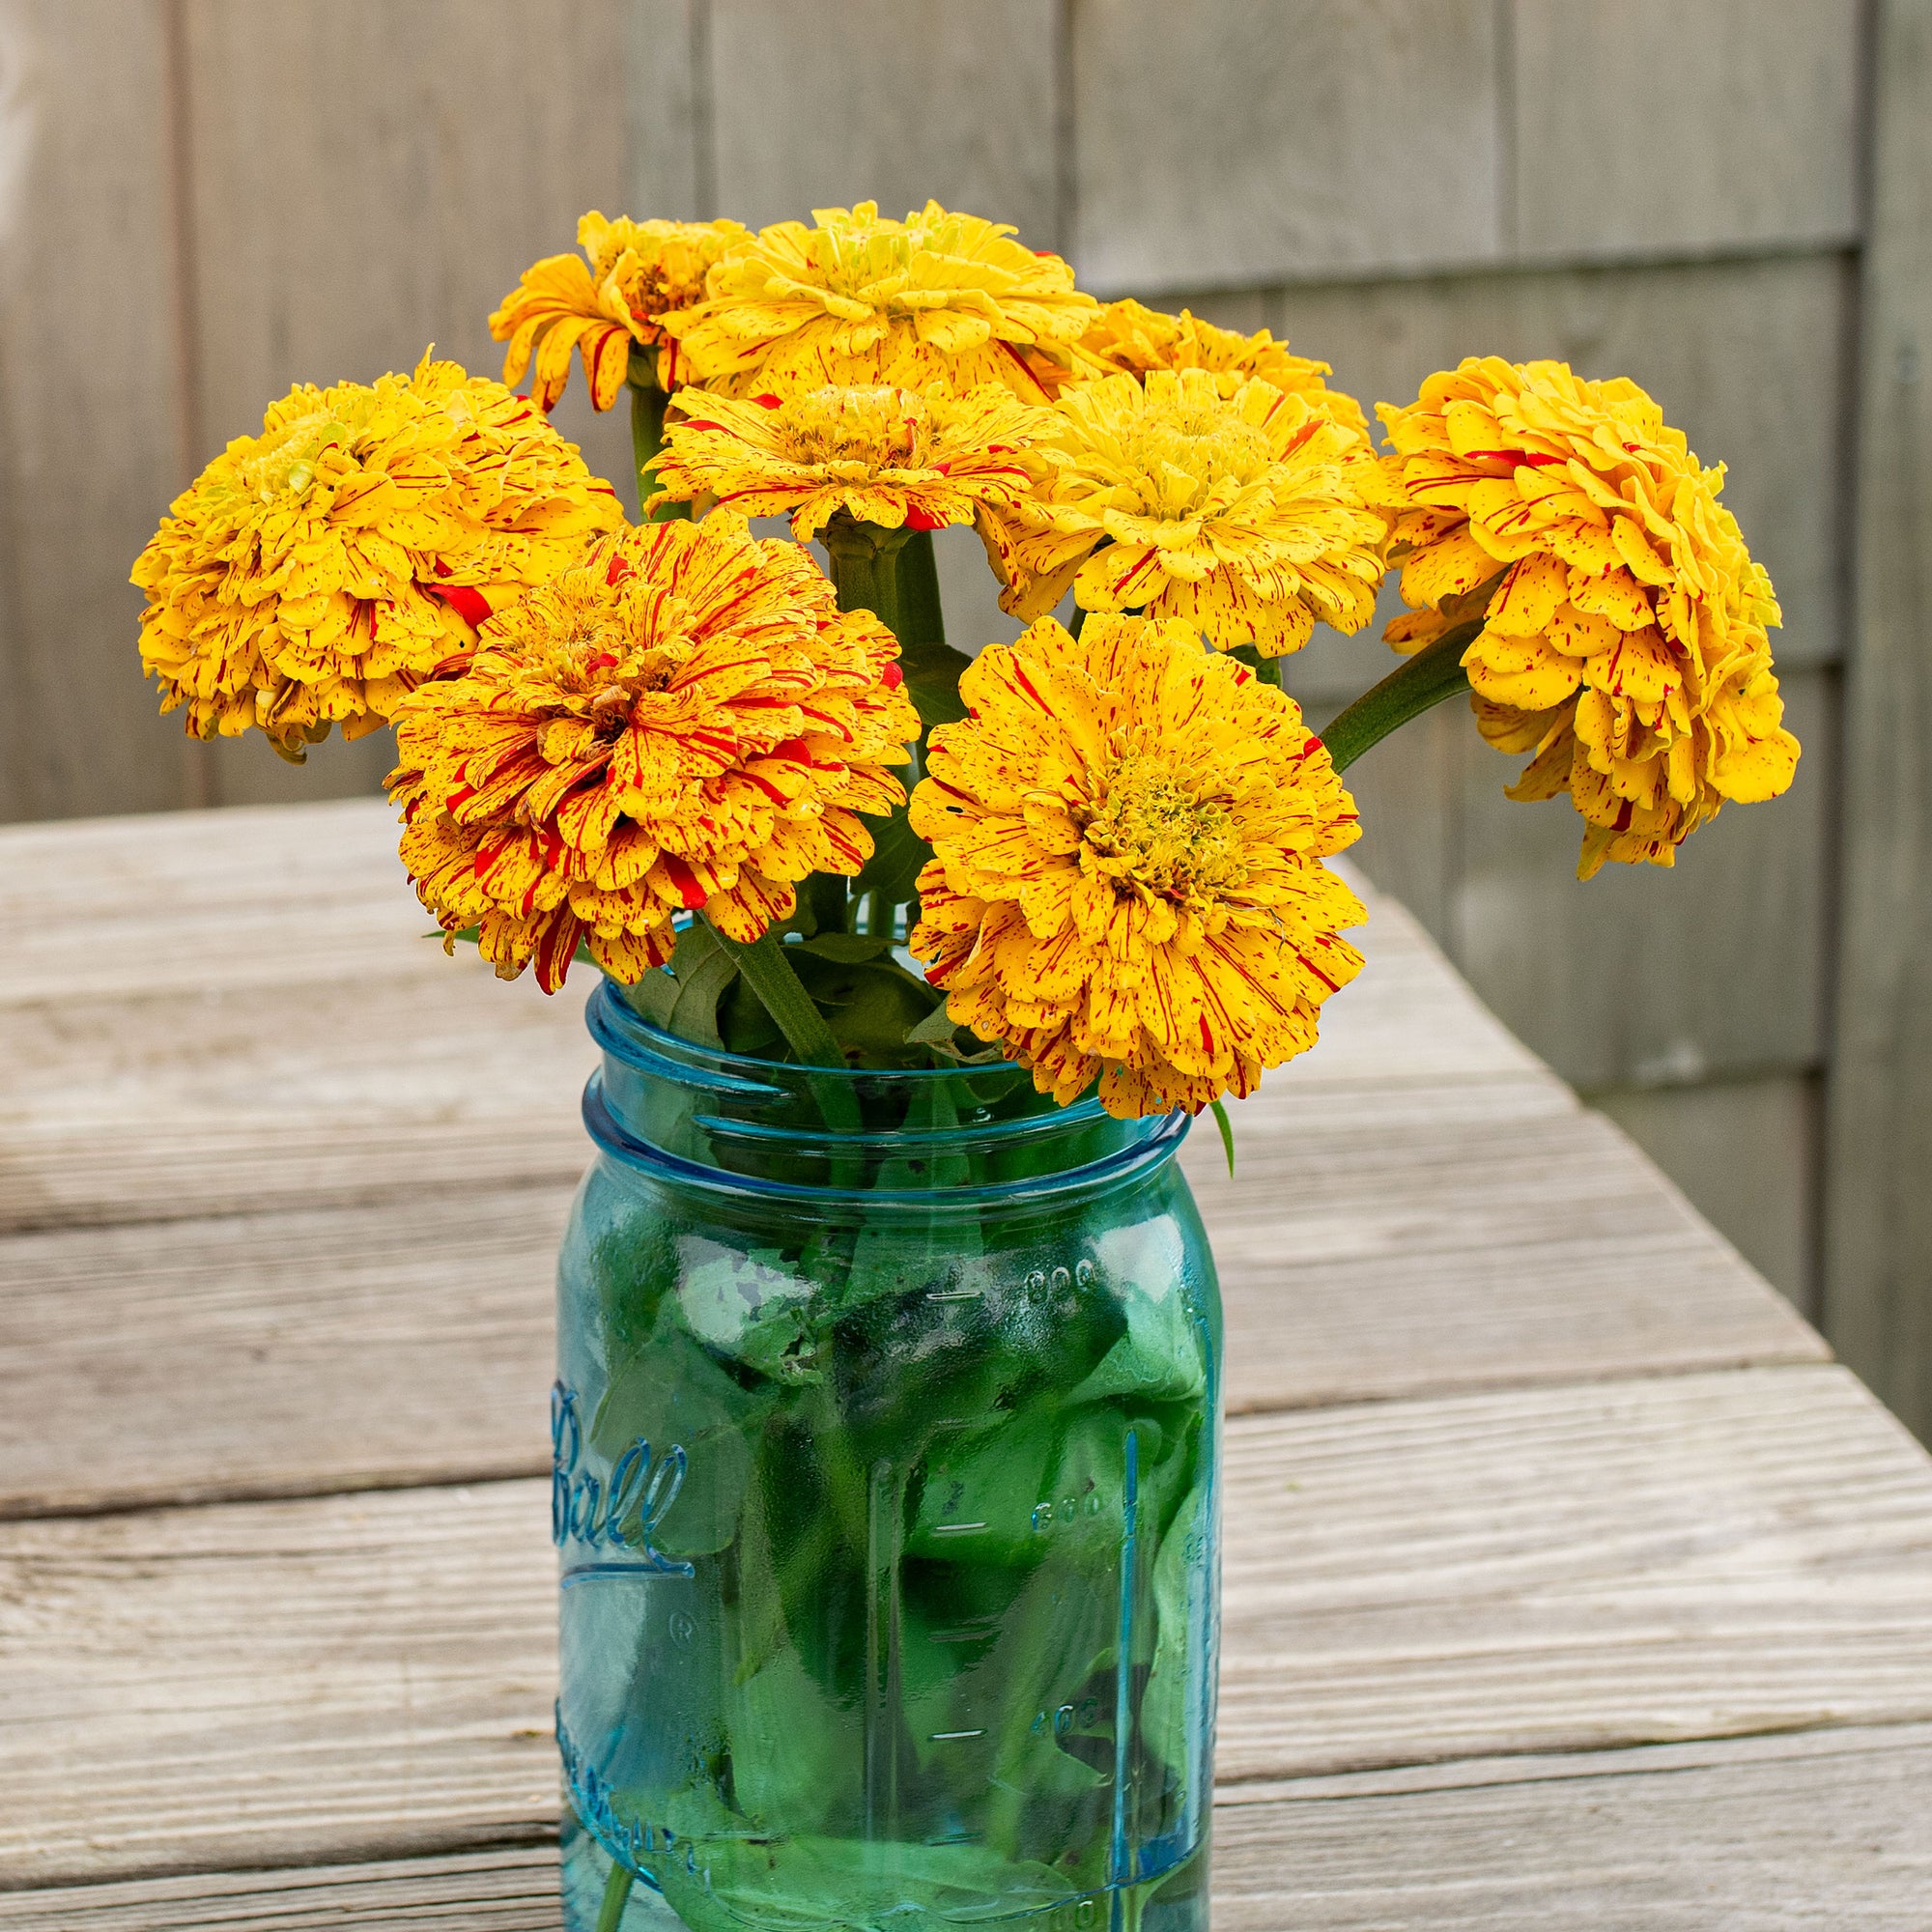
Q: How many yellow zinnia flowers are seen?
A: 9